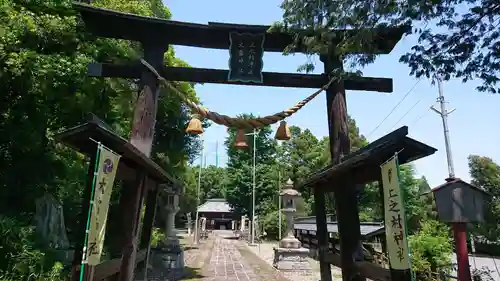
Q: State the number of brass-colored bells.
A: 3